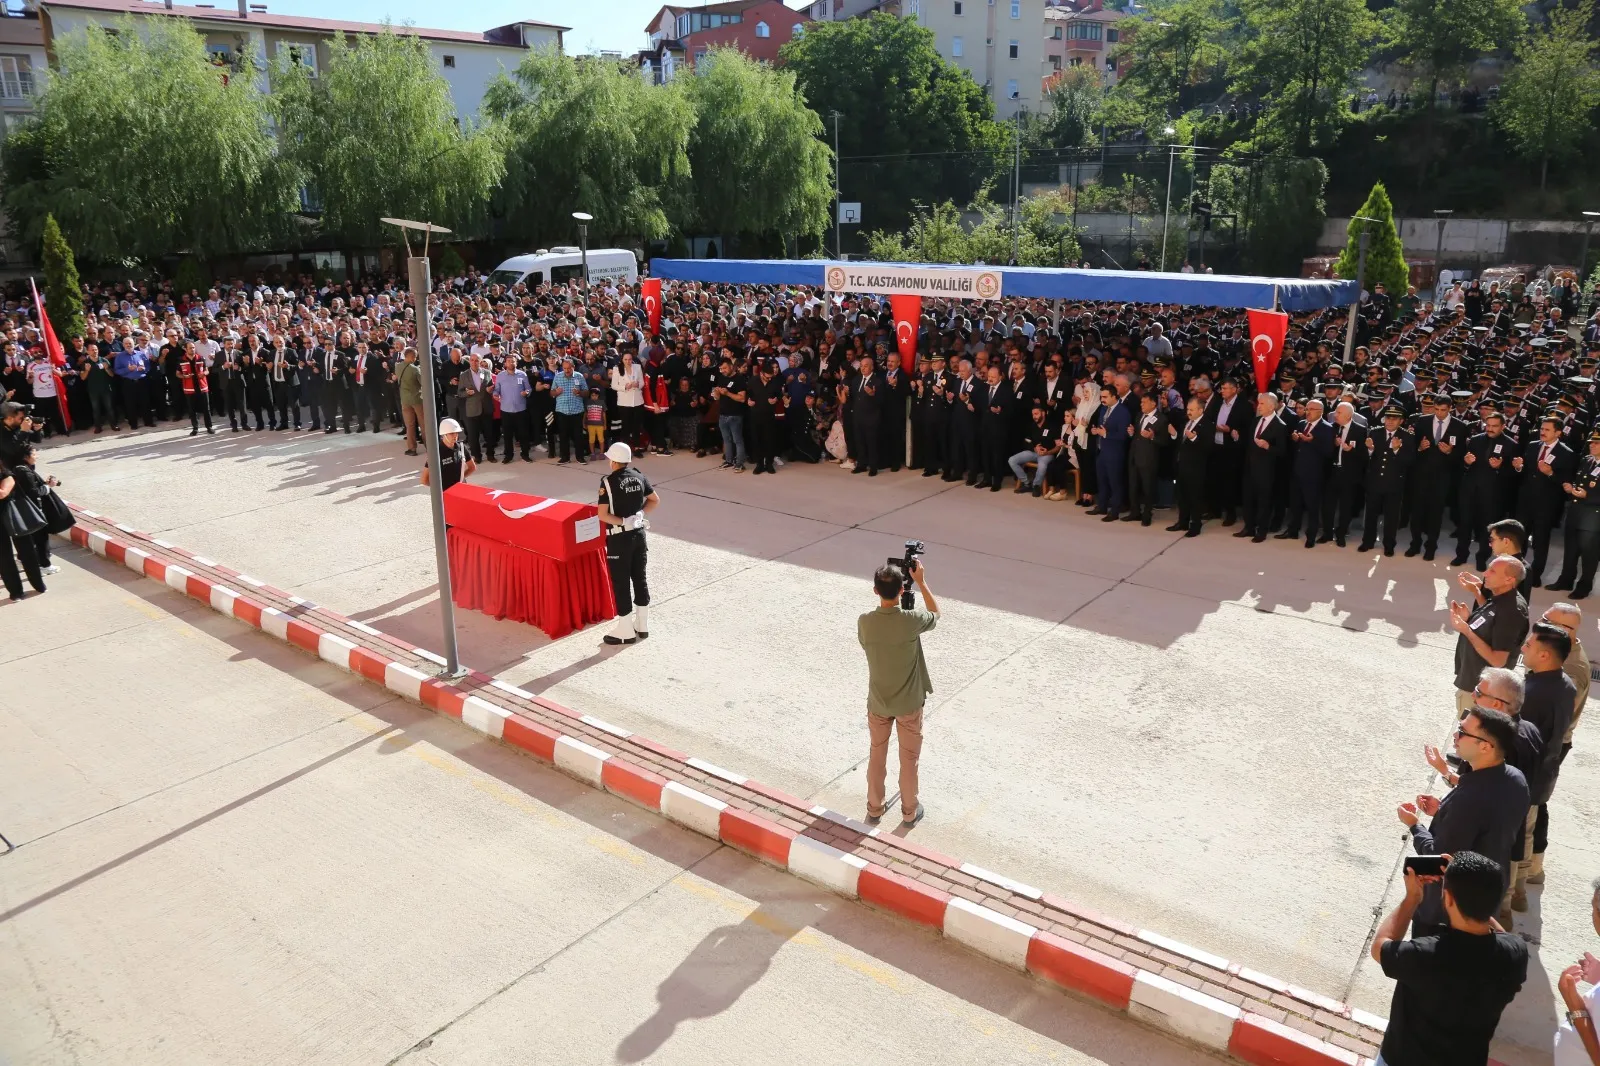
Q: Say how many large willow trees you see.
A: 4